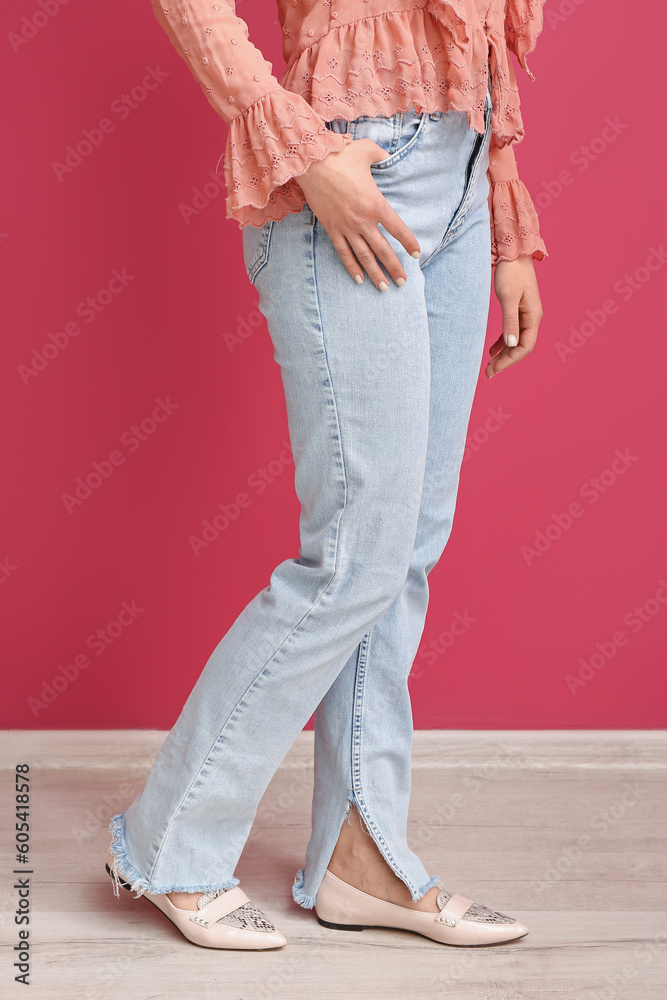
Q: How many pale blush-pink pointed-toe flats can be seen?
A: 2